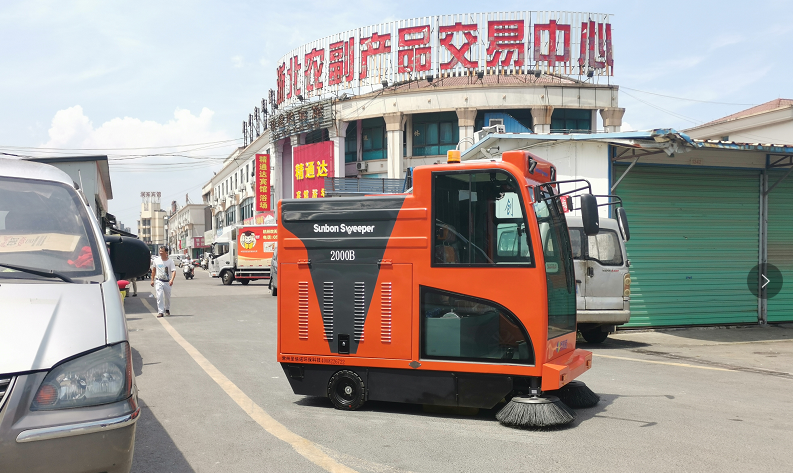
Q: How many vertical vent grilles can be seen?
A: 4